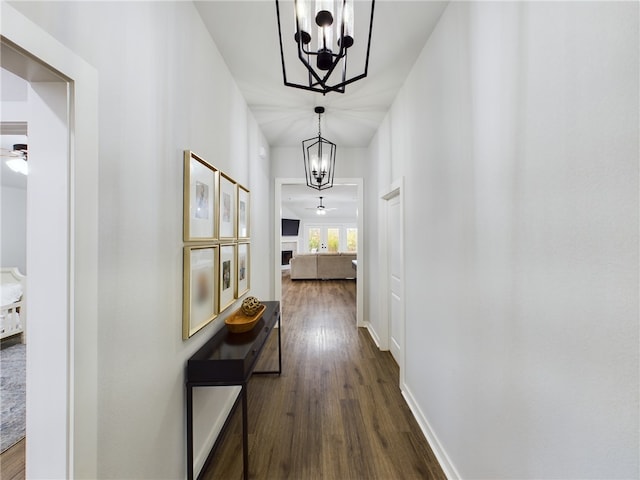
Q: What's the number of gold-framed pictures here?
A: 6